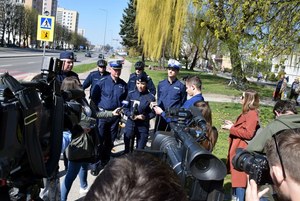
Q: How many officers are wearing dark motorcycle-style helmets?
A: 2